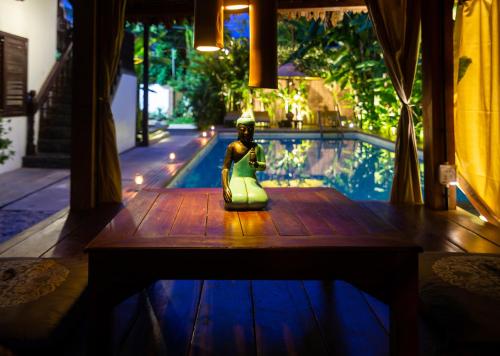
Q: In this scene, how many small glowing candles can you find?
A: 4